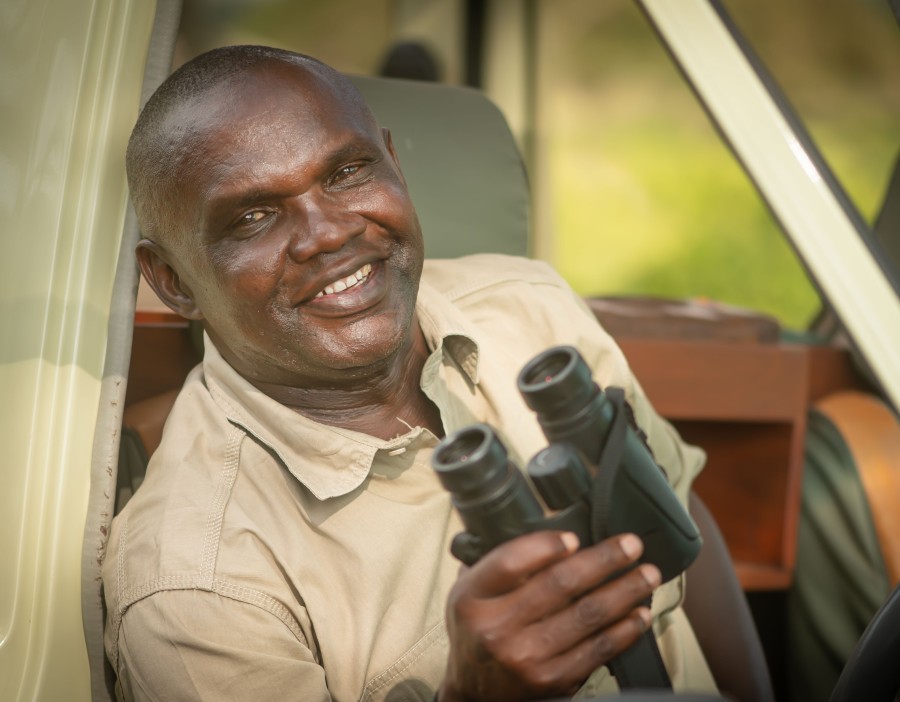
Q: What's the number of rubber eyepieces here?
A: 2